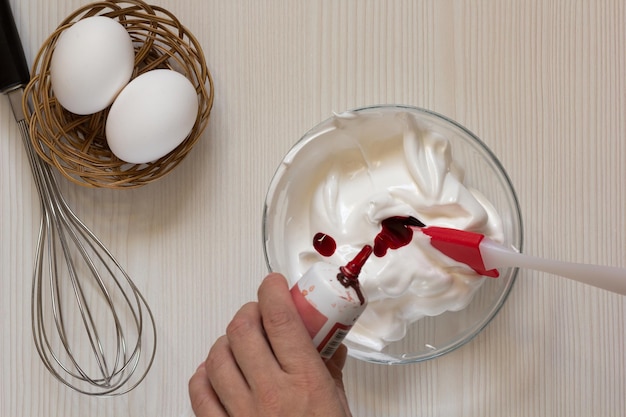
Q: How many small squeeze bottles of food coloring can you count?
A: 1